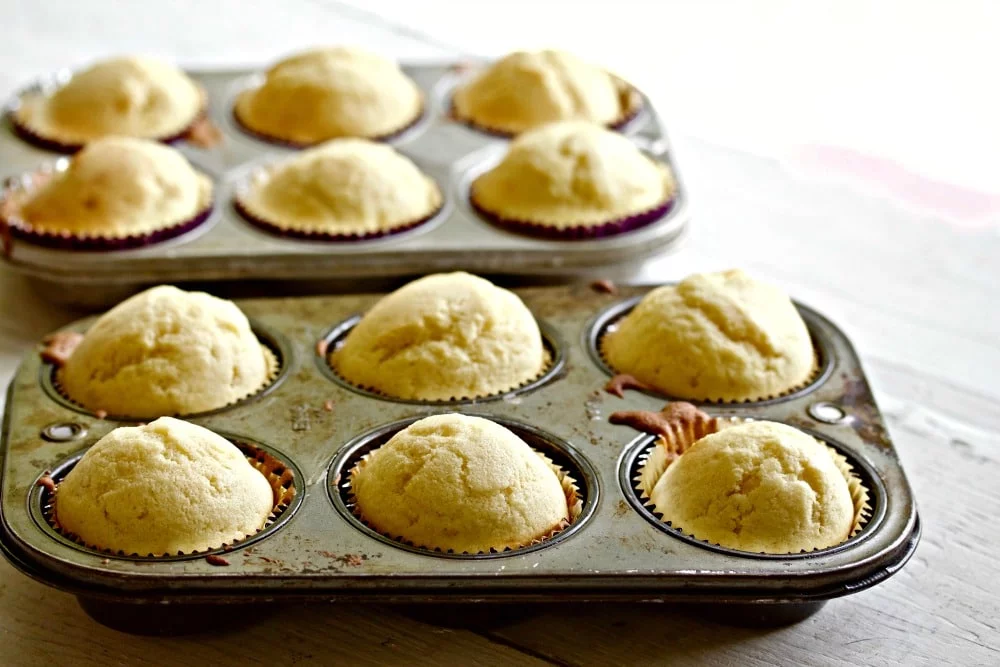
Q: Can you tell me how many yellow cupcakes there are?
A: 12